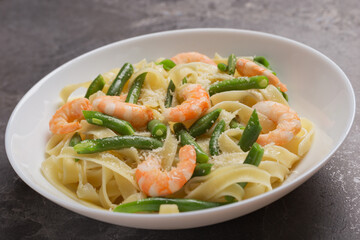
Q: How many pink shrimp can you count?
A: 7